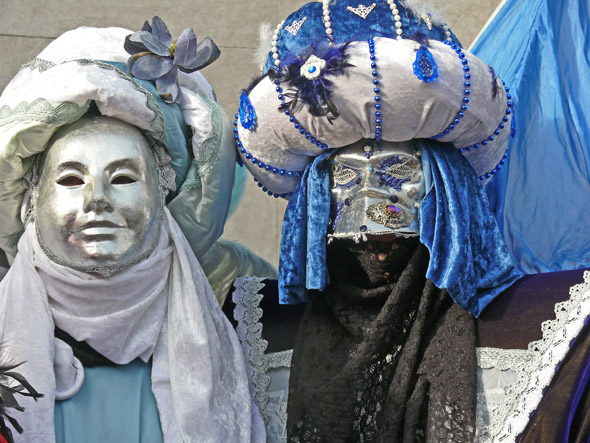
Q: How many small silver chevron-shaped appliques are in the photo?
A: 2